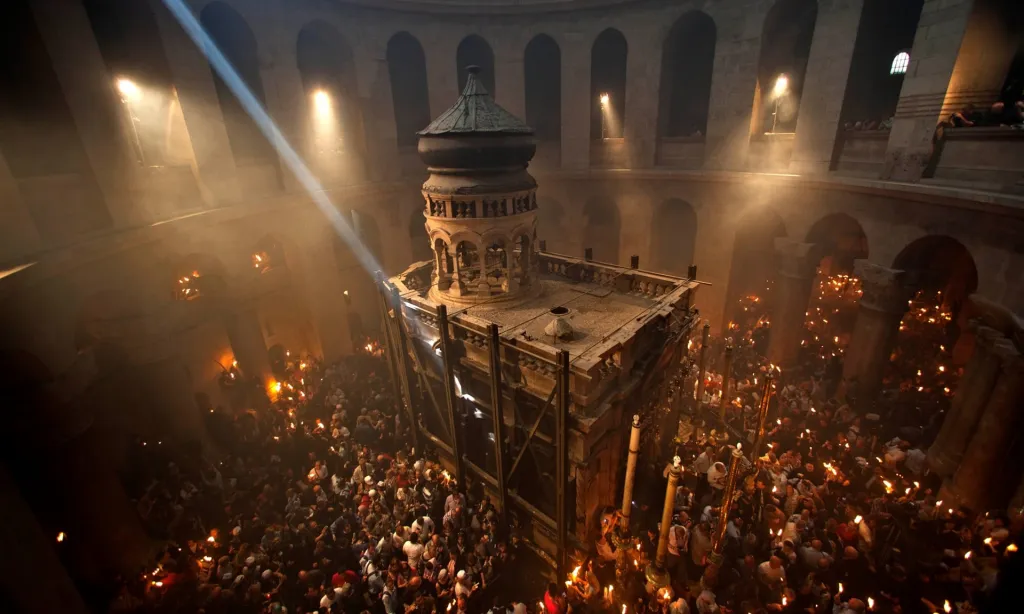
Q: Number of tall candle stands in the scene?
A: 6